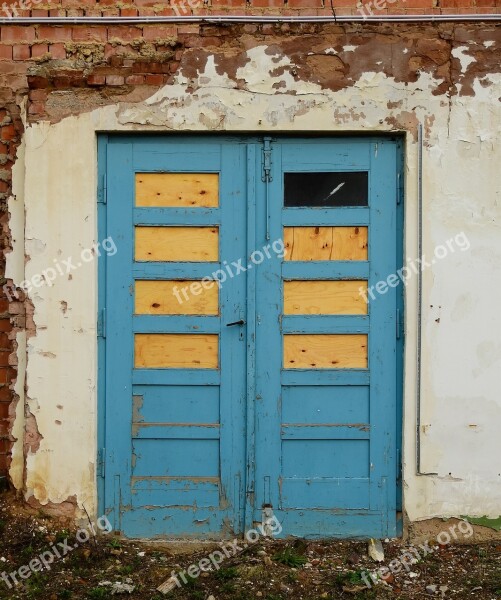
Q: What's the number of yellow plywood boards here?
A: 7